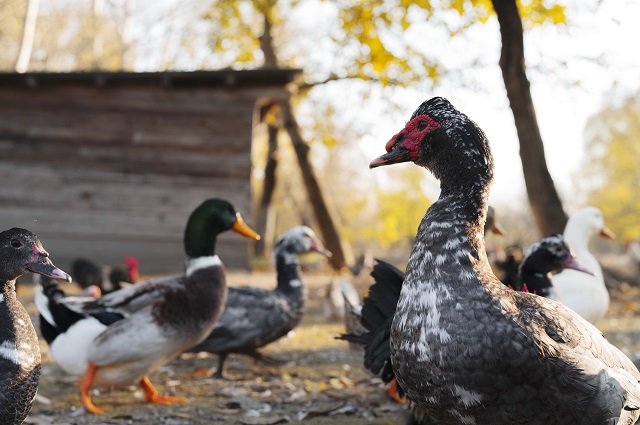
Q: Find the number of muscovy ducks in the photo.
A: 4